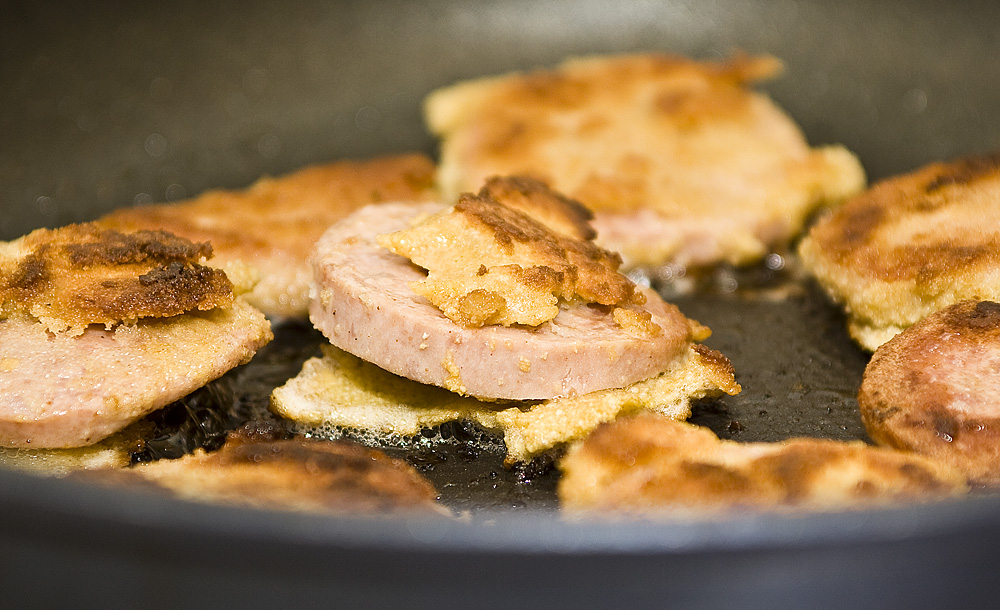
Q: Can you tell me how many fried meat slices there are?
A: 8